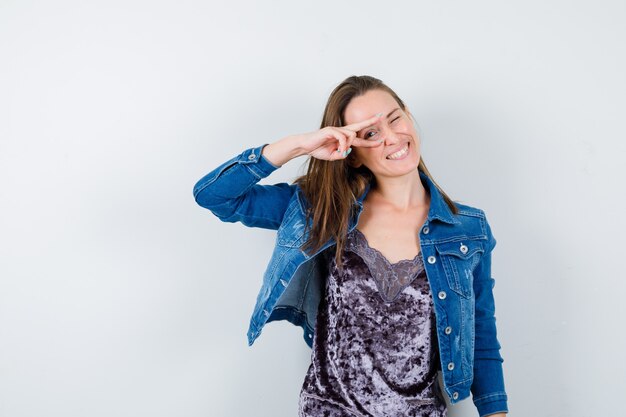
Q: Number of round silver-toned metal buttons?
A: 8